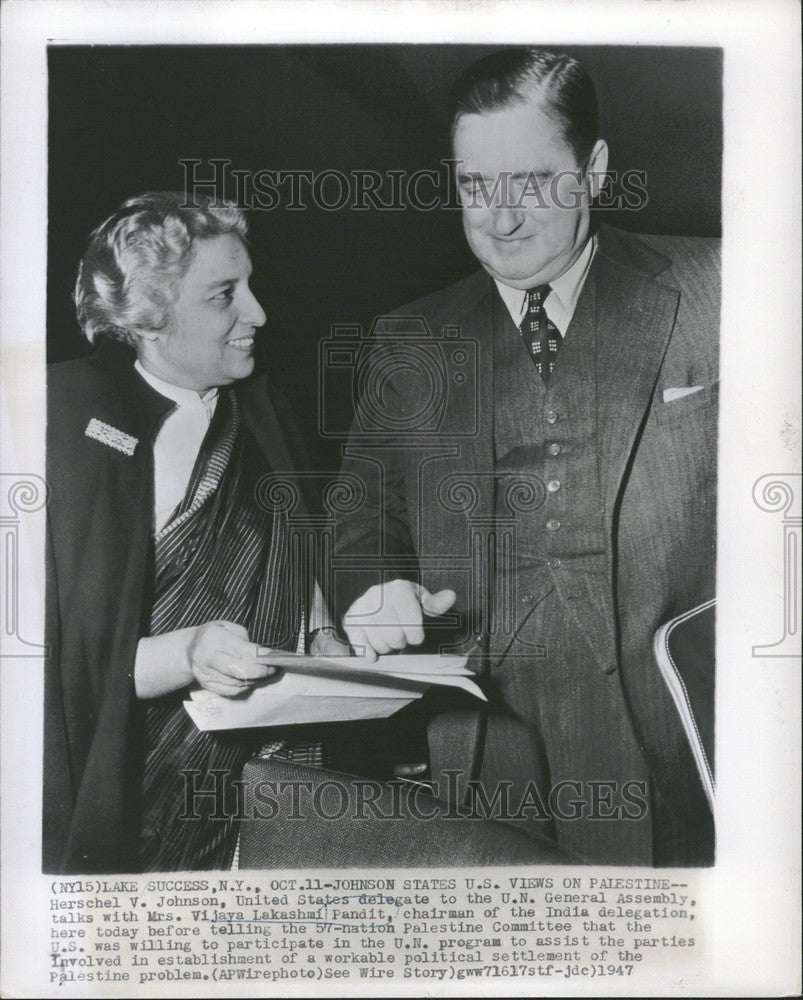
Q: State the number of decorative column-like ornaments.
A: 4